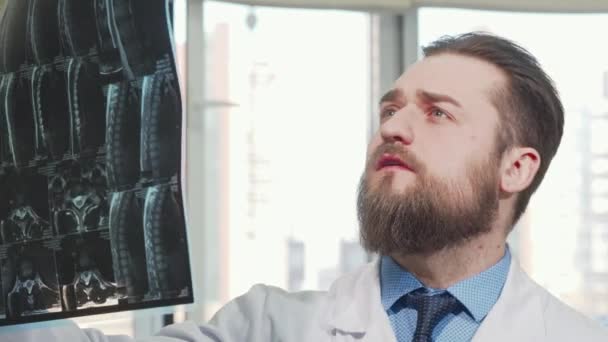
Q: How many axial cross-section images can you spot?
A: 4